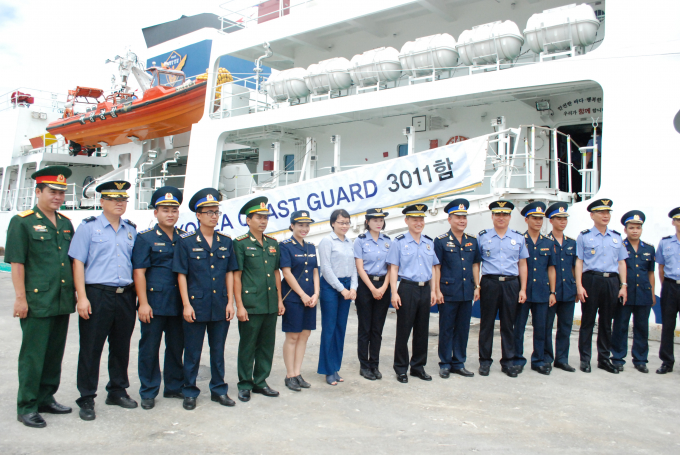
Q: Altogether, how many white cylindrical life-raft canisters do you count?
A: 6